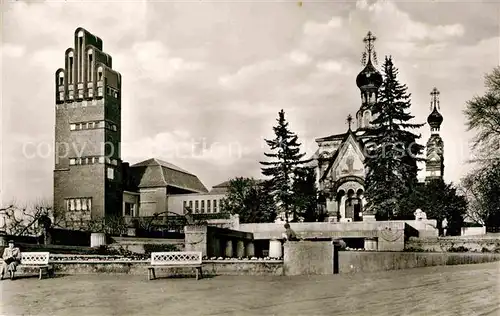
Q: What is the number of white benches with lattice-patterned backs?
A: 2